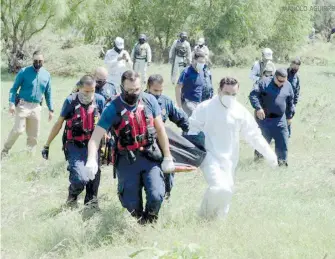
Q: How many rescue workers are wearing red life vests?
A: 2